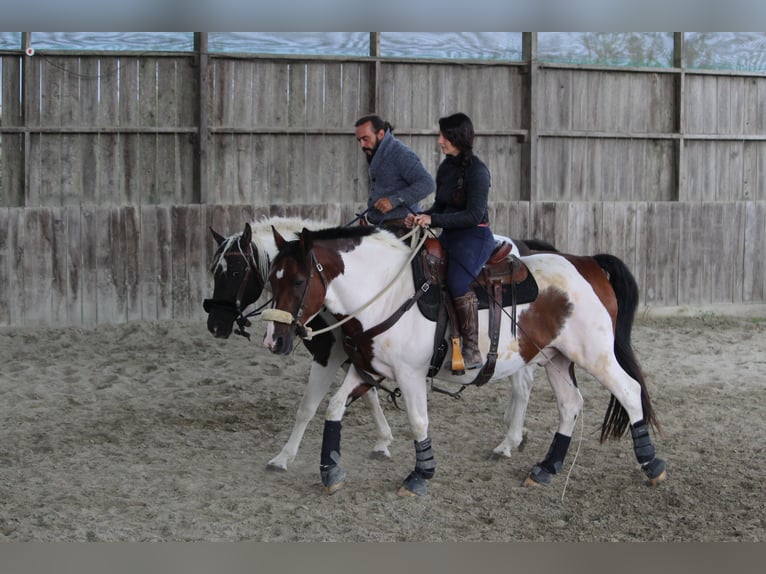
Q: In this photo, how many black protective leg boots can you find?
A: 4